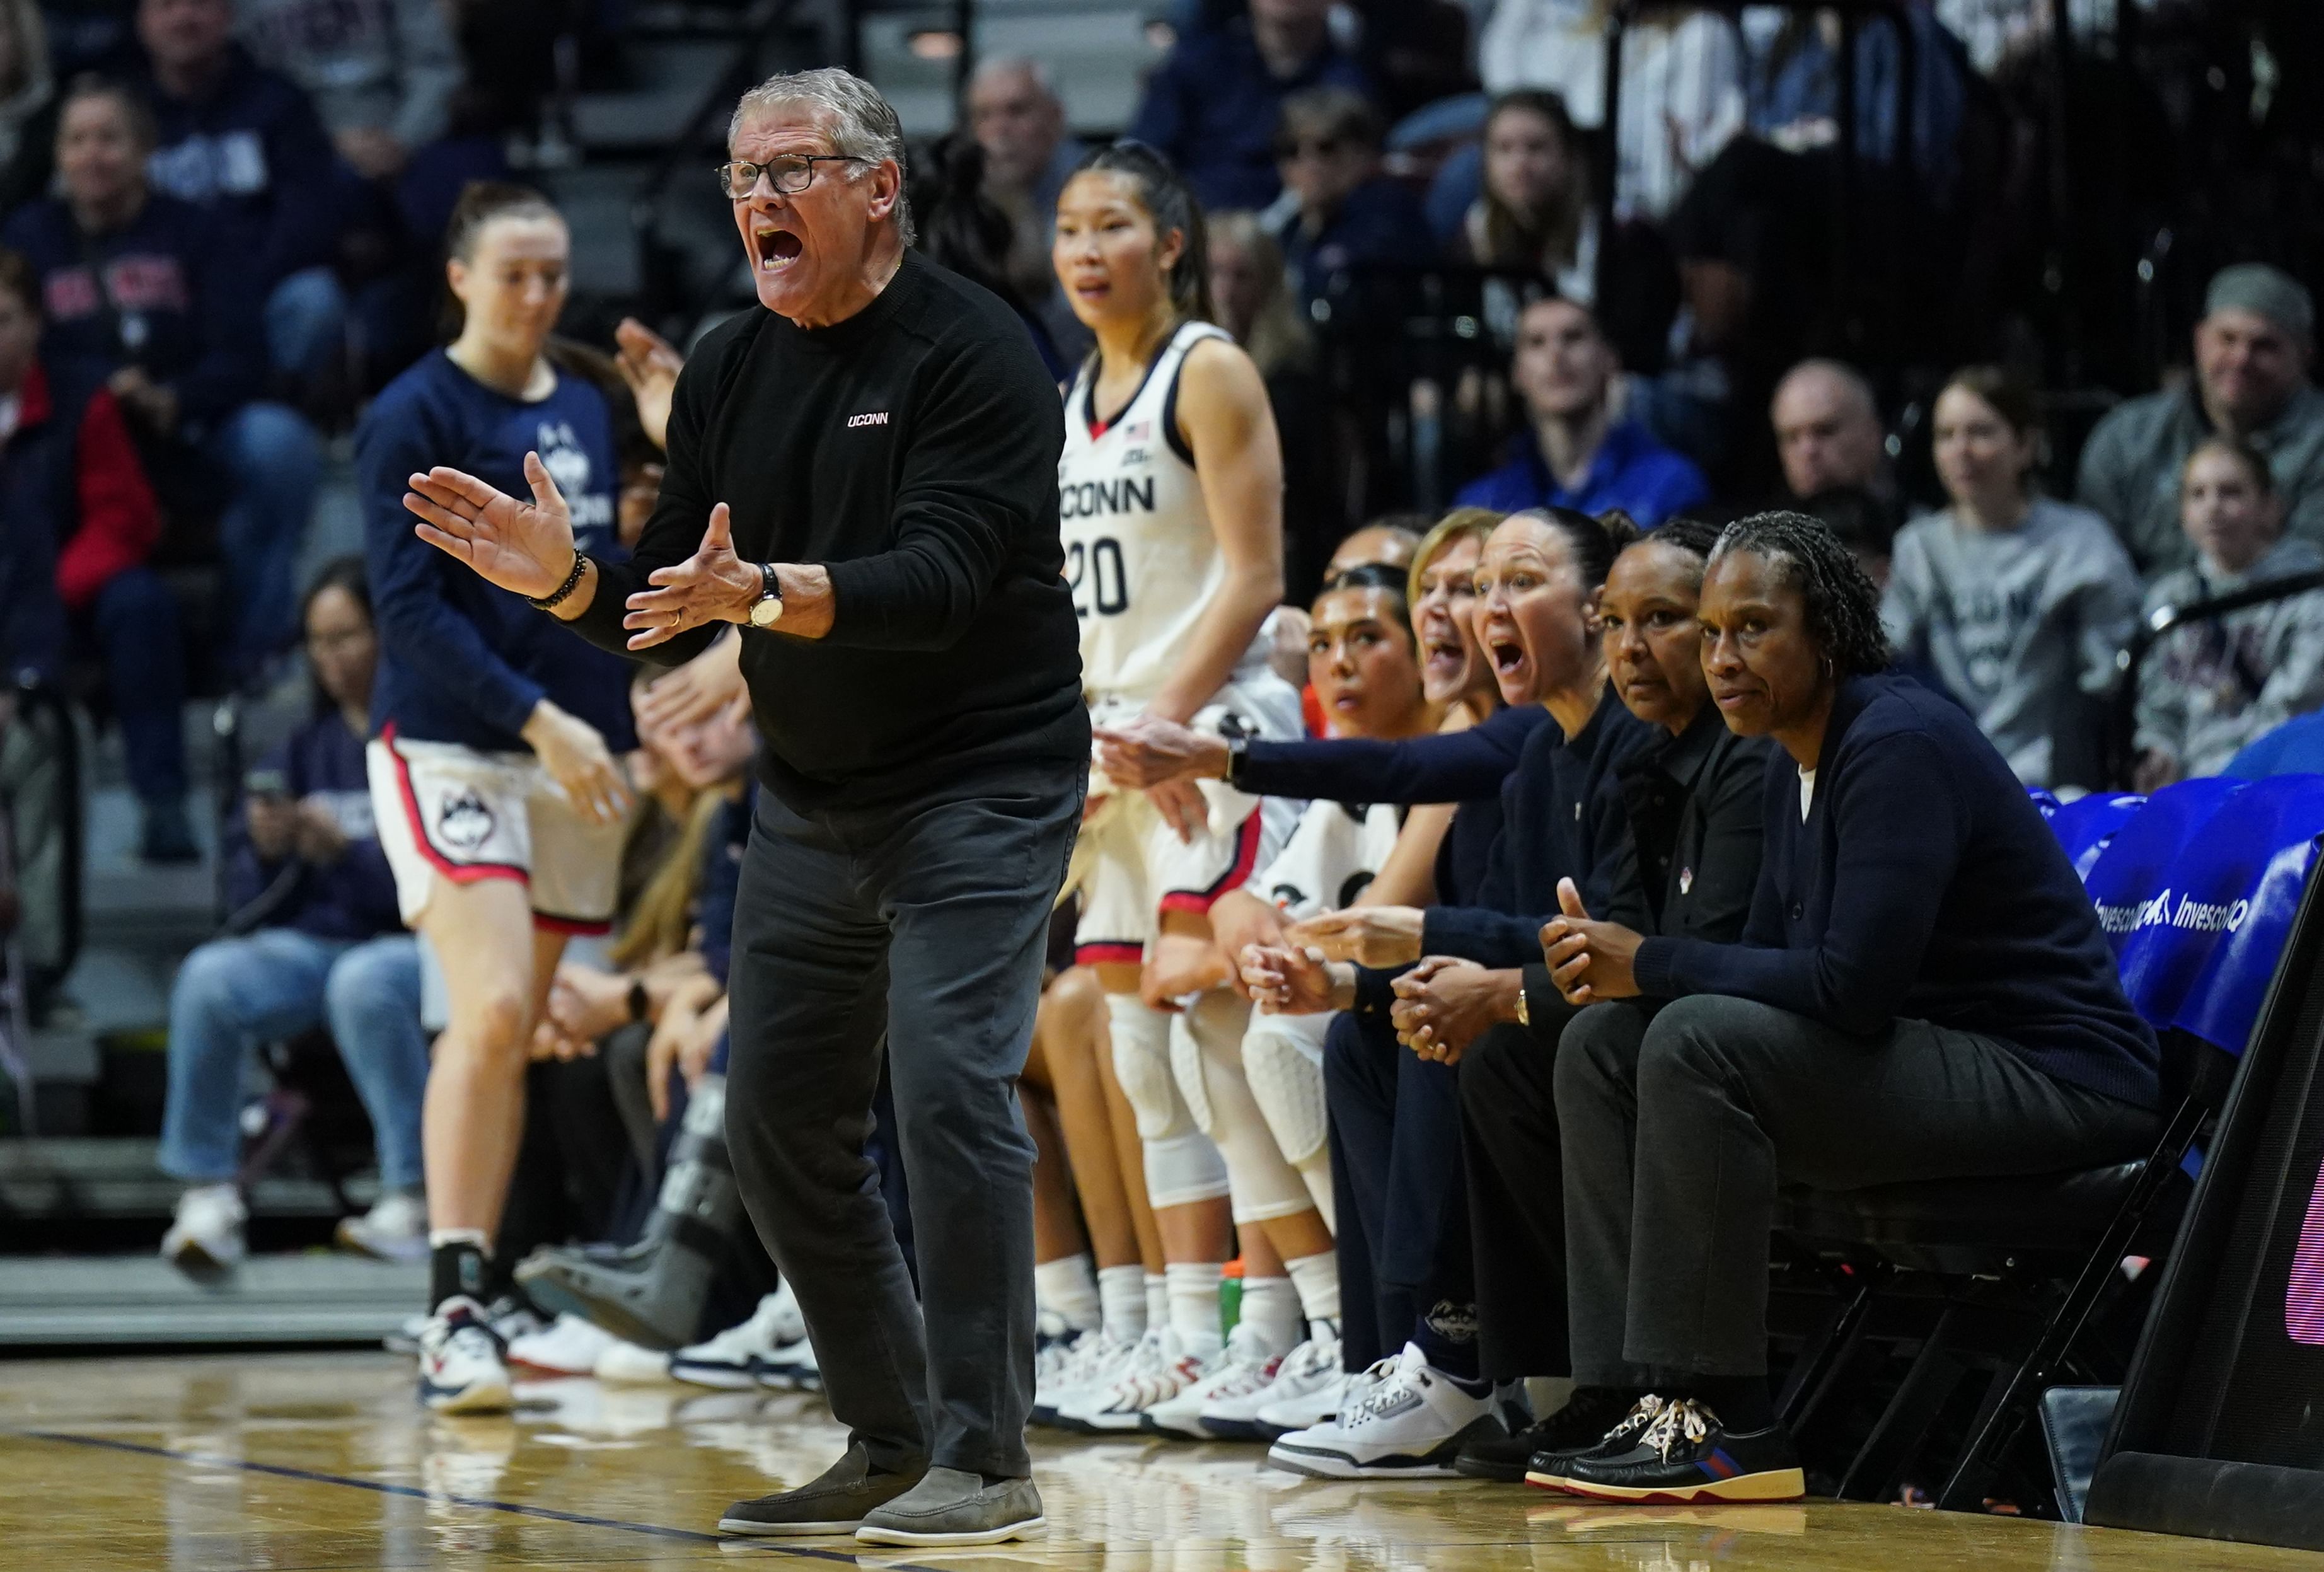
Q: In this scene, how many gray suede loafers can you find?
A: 2